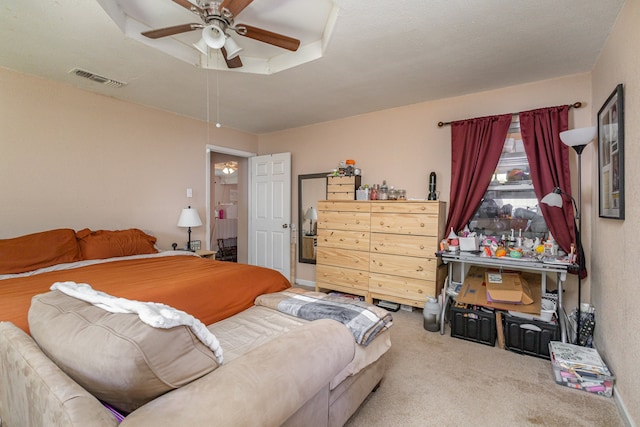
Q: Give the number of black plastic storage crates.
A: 2